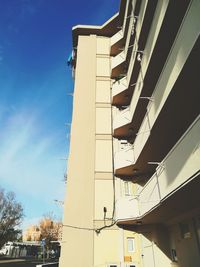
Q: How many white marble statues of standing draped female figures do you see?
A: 0